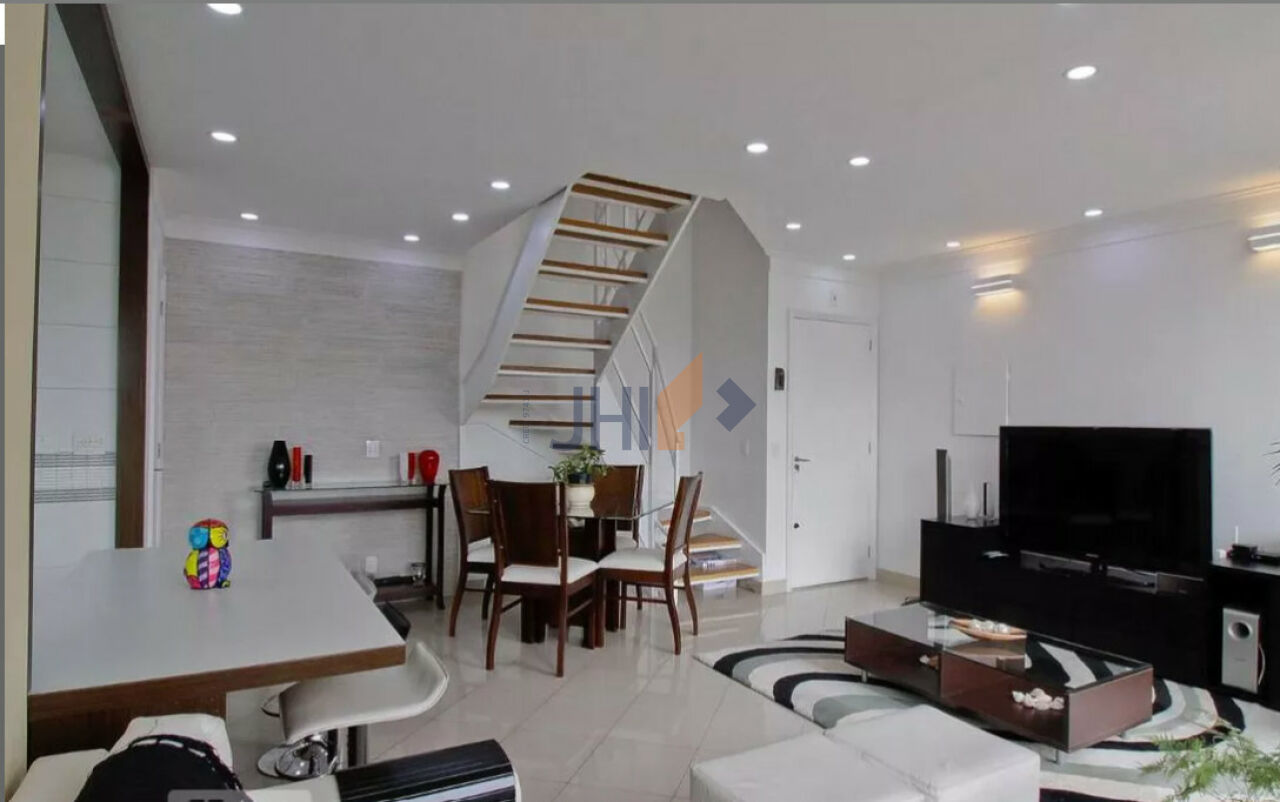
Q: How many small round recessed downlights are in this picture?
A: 13